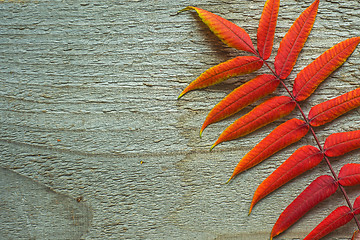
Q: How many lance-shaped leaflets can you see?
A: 15